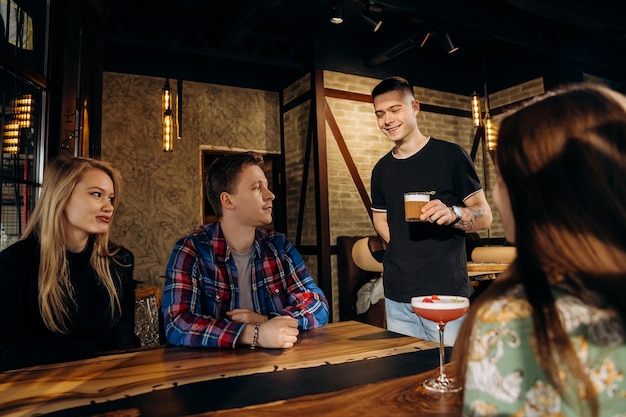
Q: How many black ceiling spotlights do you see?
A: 4